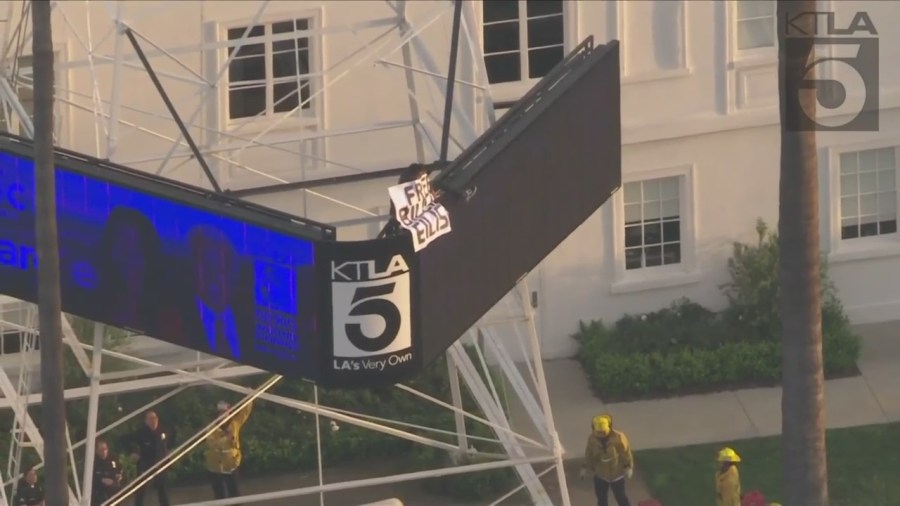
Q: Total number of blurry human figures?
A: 2